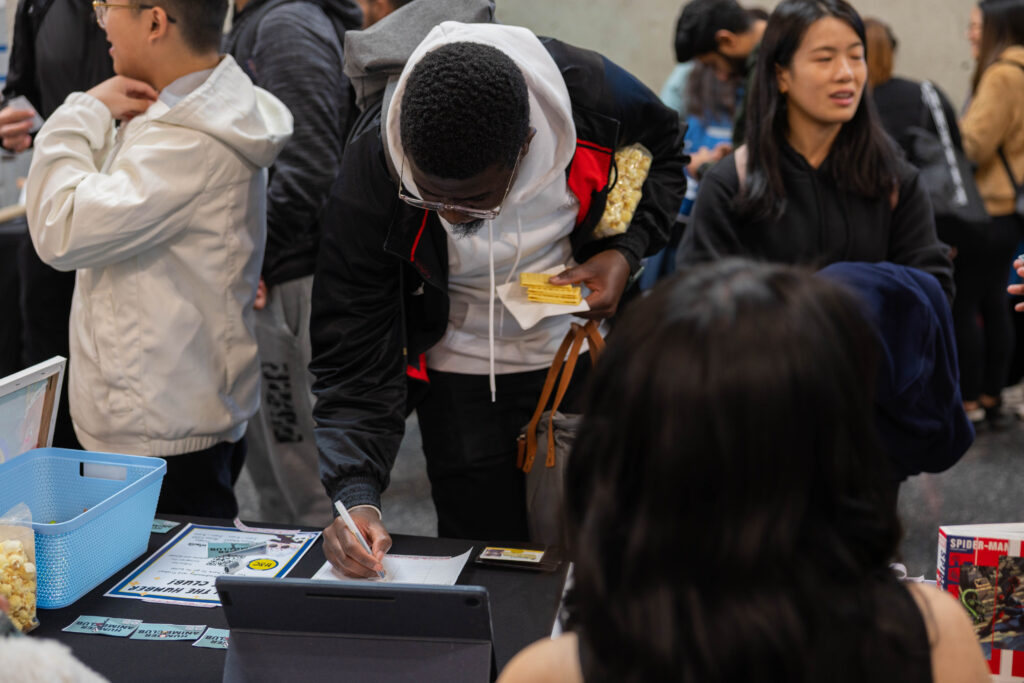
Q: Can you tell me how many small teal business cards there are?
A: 5